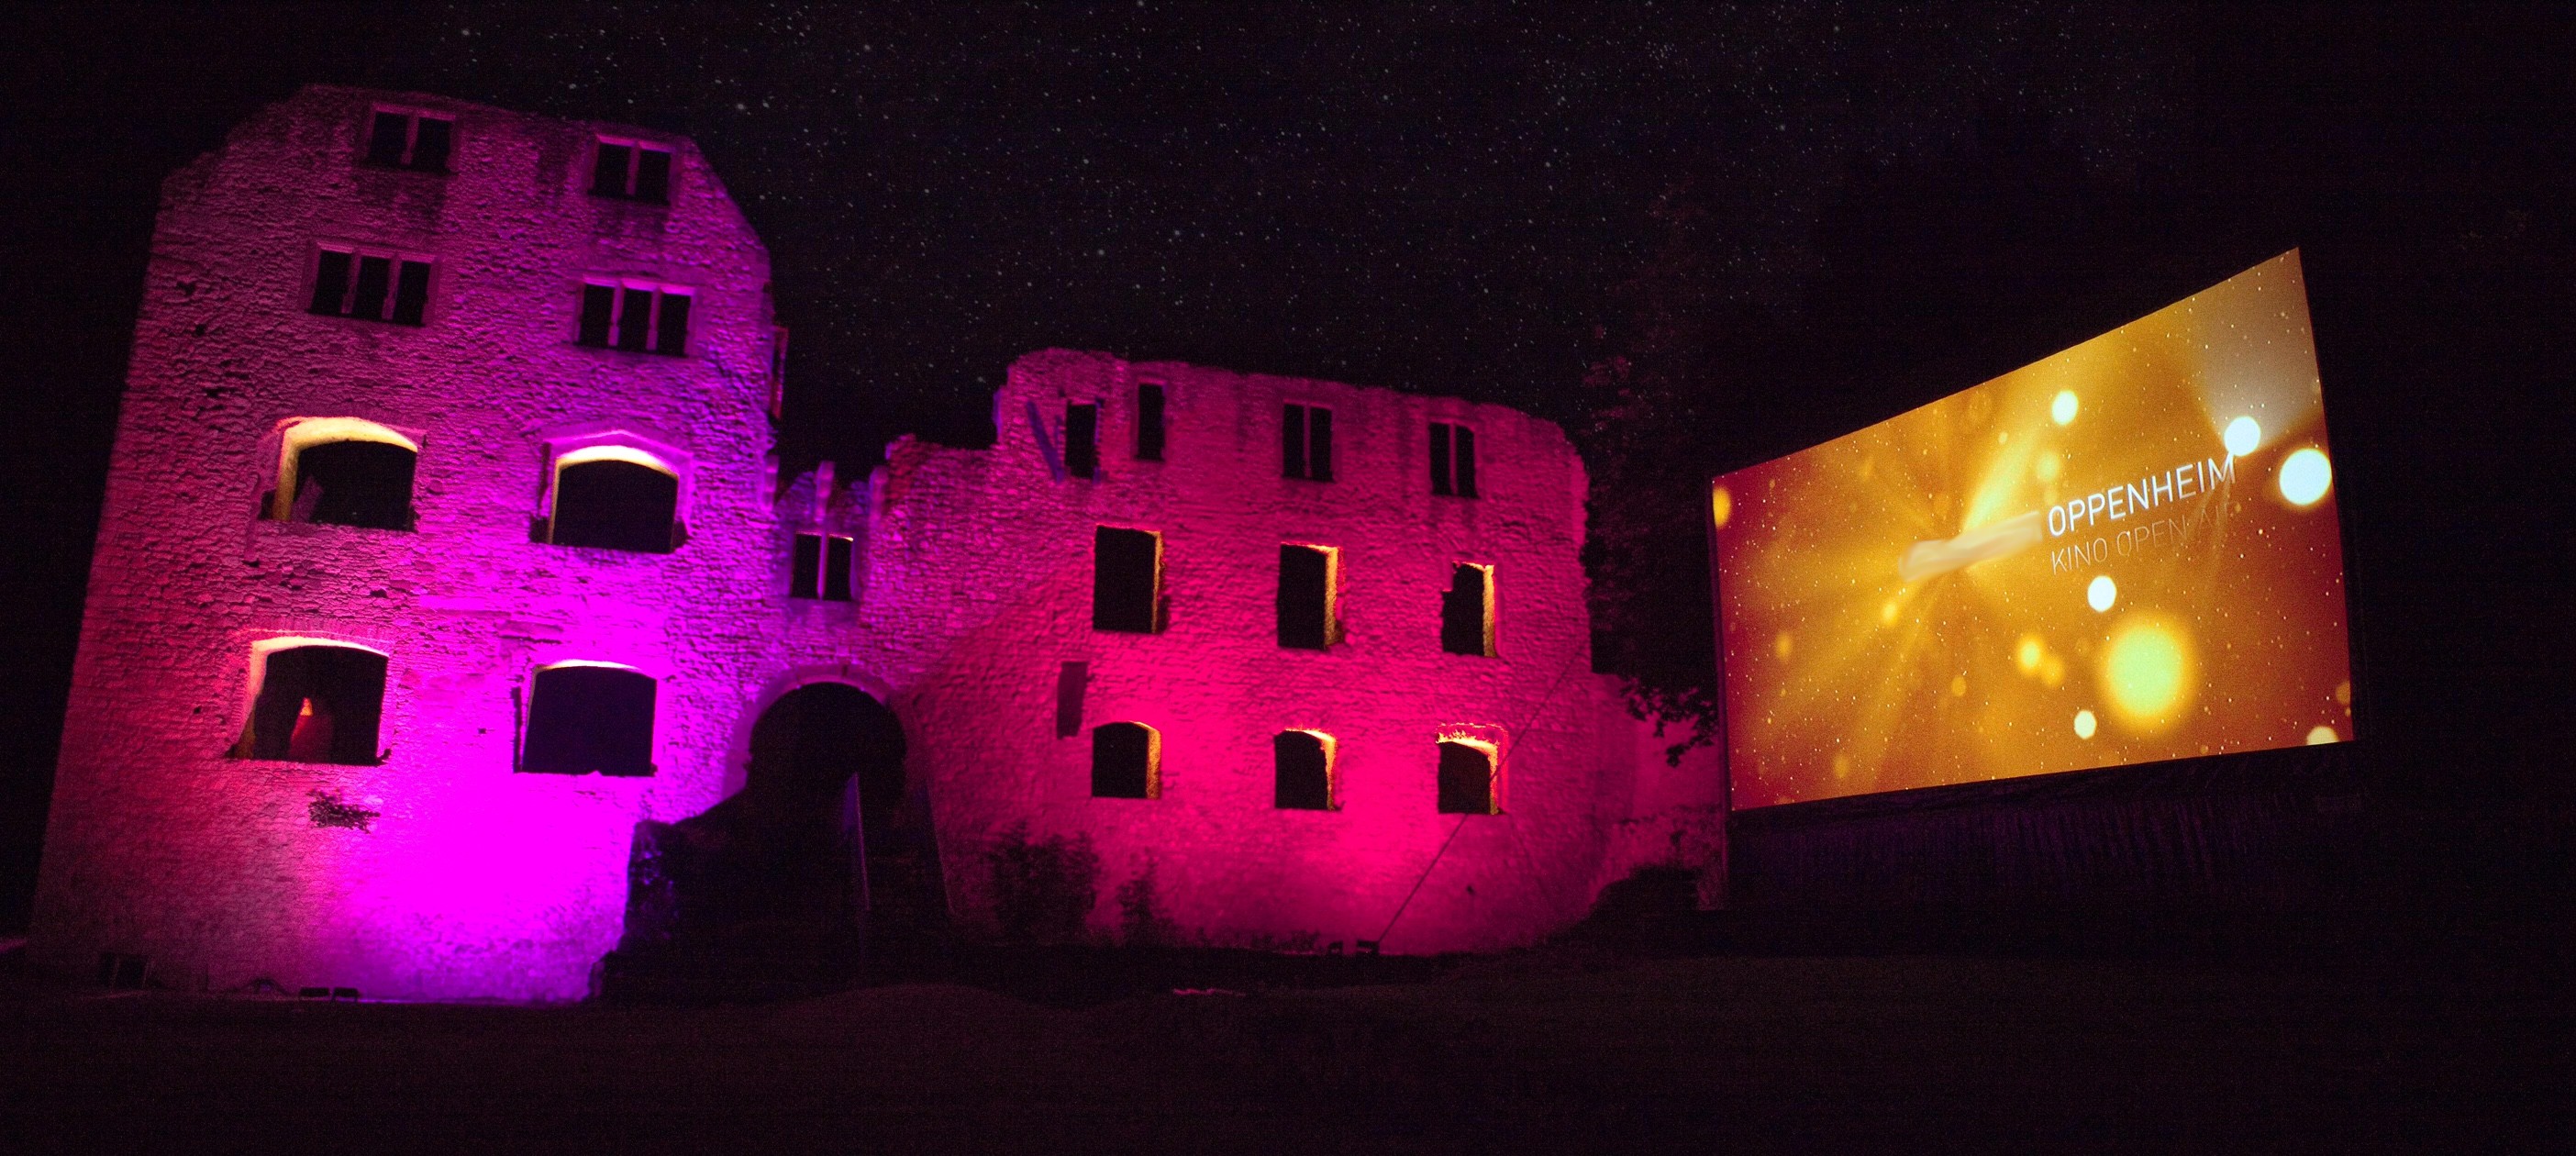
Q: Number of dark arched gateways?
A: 1